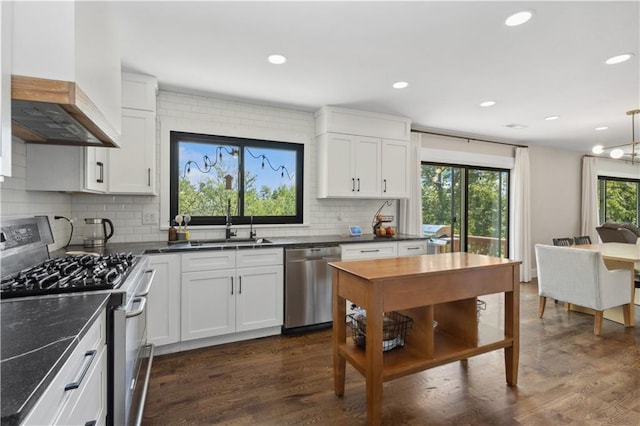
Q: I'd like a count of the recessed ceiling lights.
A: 7